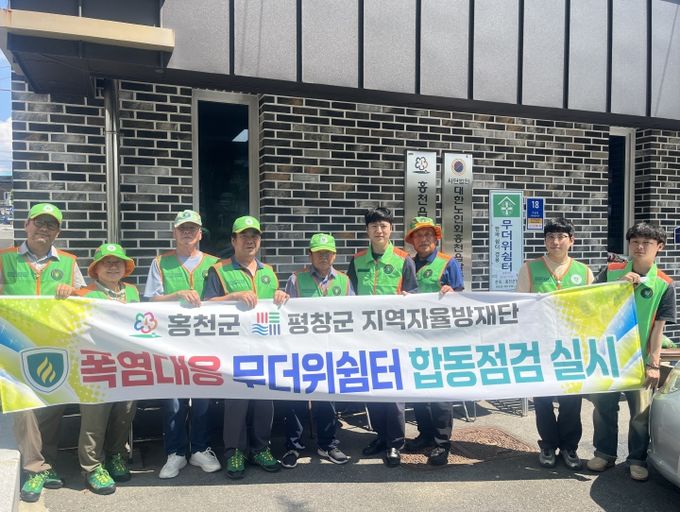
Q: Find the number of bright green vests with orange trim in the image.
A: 9